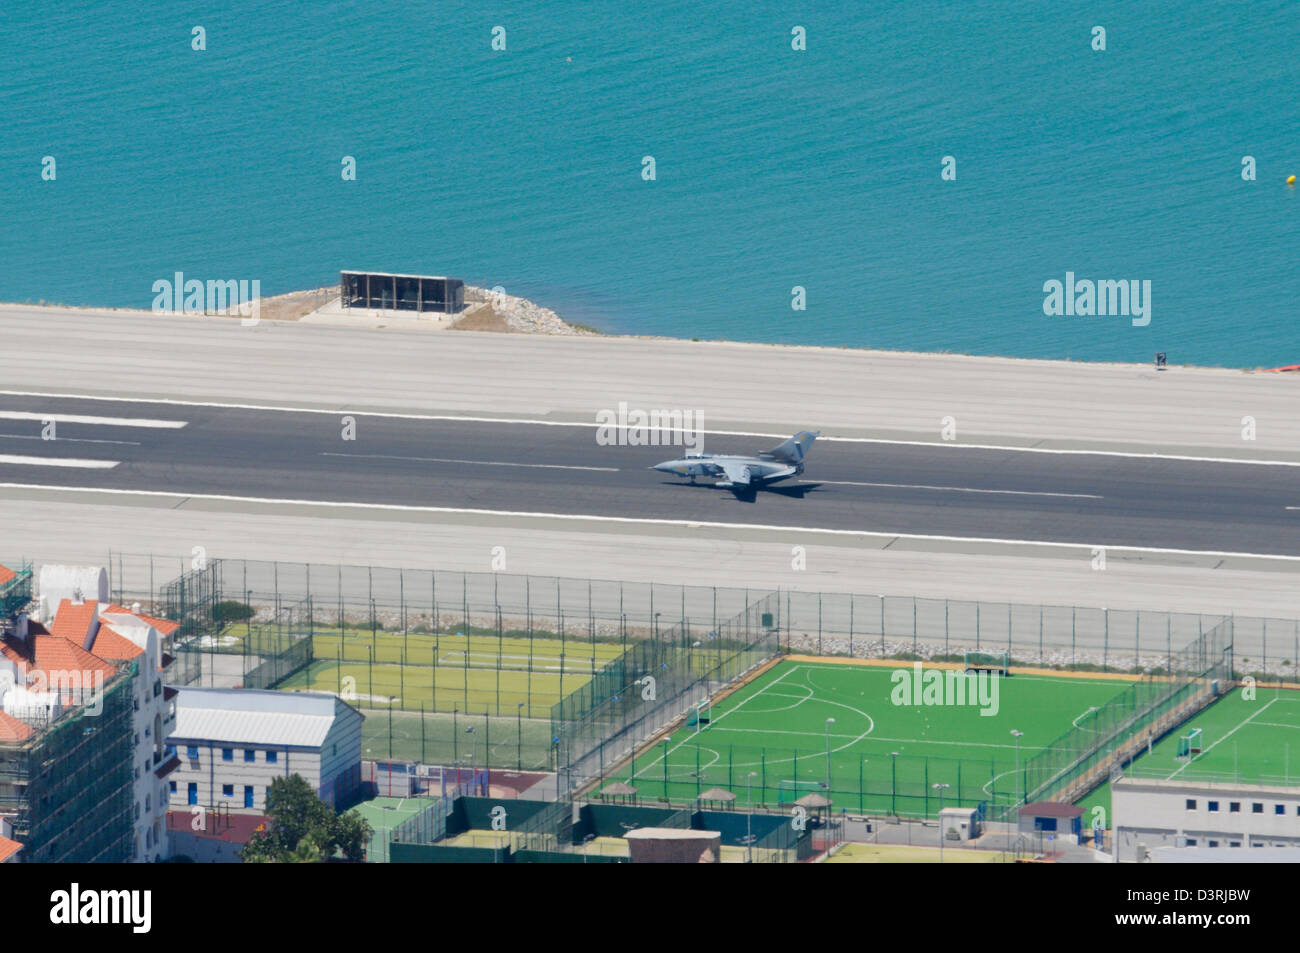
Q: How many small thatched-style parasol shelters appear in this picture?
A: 3